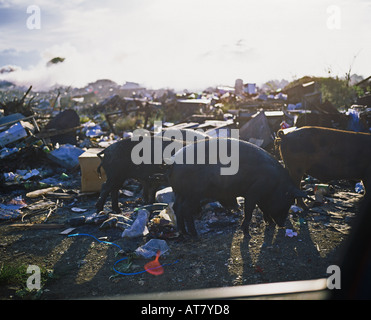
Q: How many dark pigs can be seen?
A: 3